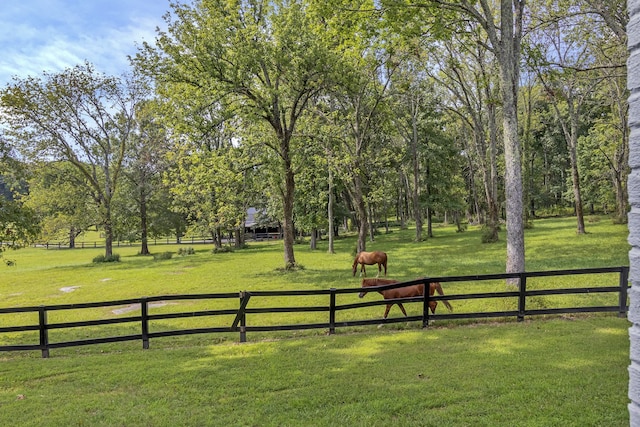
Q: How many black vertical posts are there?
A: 7